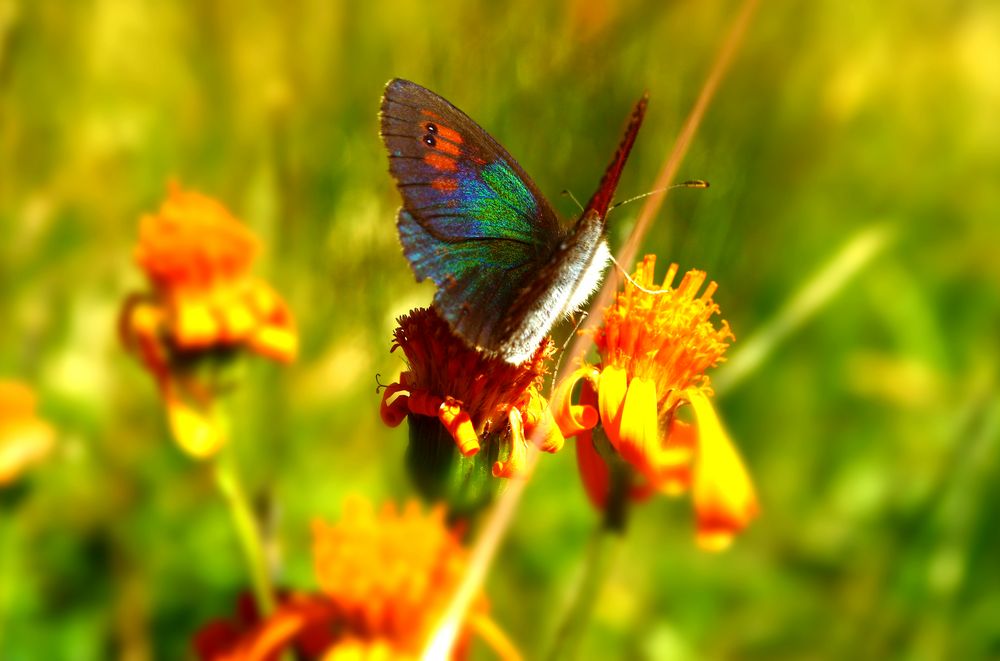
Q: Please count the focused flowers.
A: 2